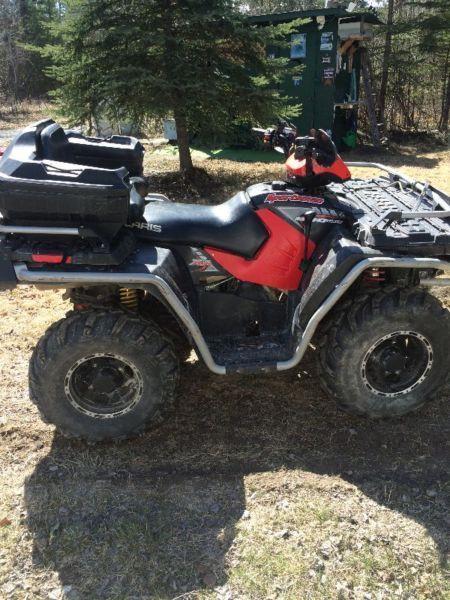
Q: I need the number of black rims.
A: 2